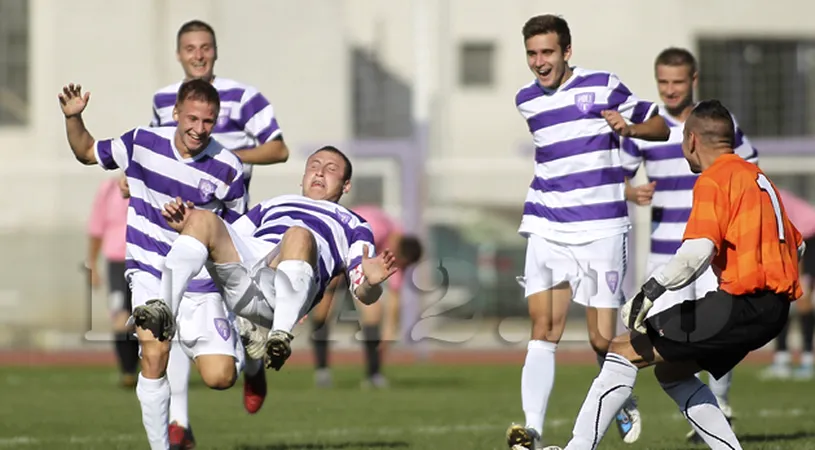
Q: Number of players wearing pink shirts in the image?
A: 3